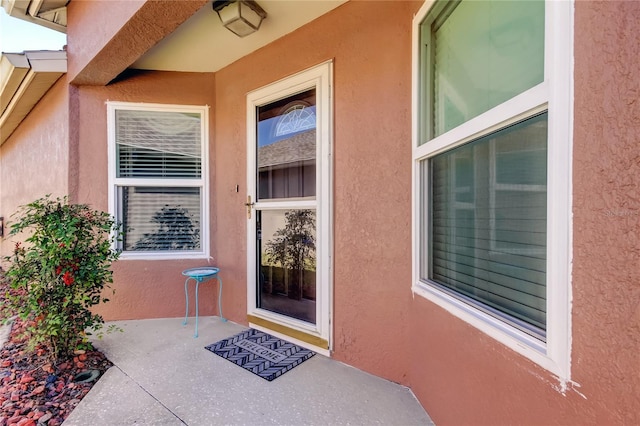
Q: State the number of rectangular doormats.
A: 1